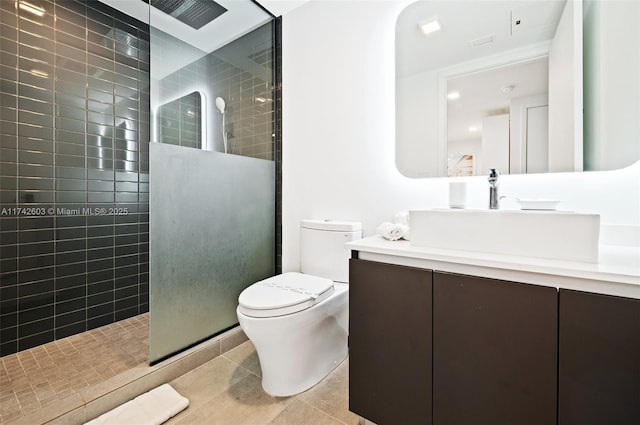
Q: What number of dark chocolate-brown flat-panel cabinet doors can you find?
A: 3